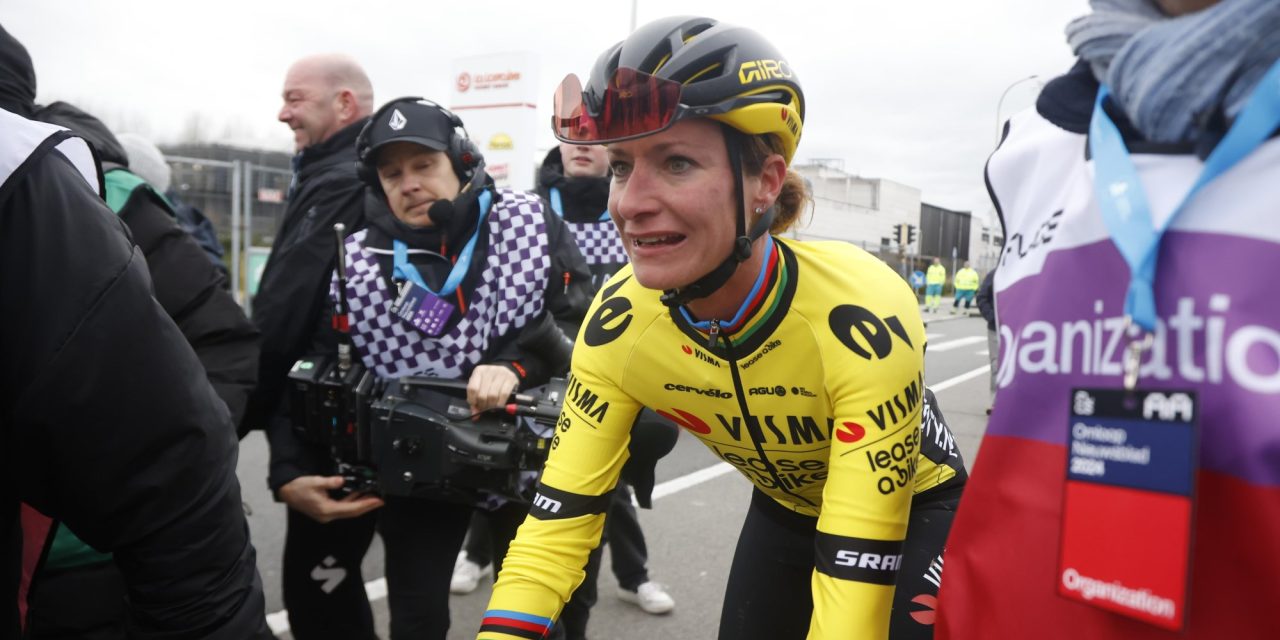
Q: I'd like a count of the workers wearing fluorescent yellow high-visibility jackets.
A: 2